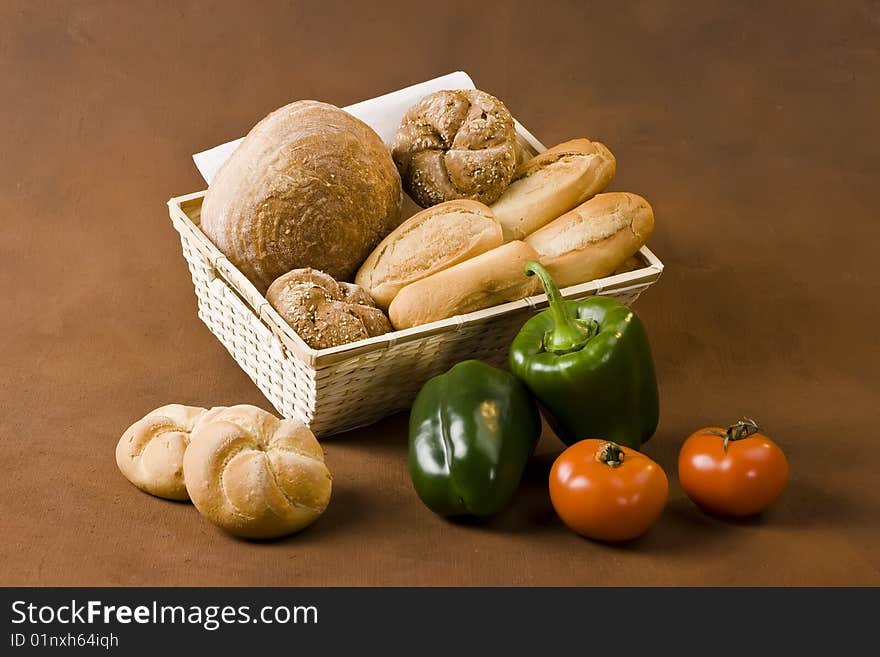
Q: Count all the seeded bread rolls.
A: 2